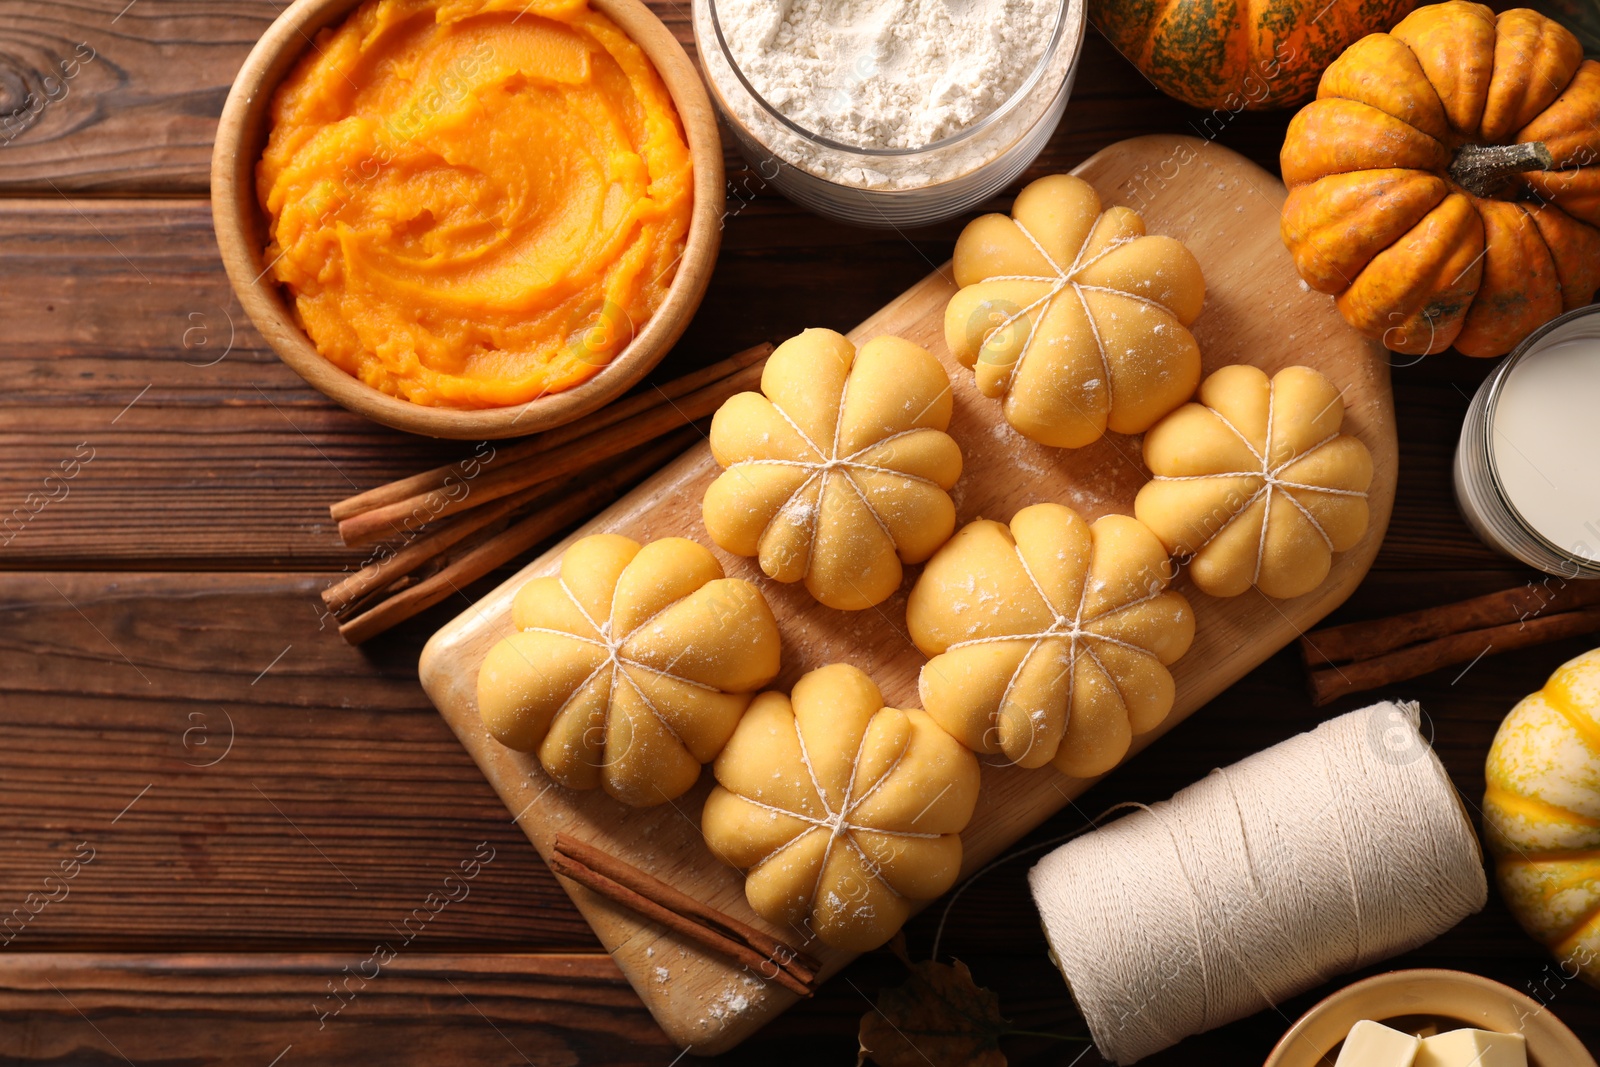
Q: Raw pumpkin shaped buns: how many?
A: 6